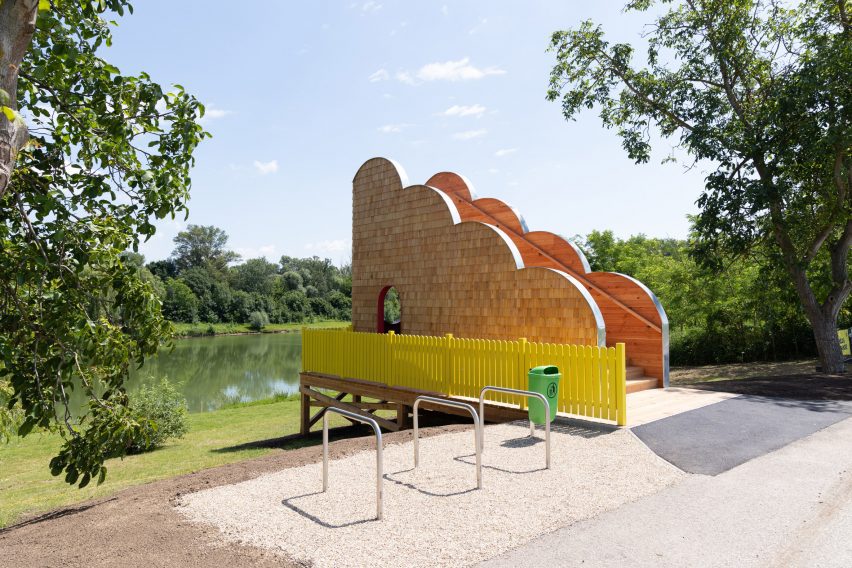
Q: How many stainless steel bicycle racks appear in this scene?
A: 3